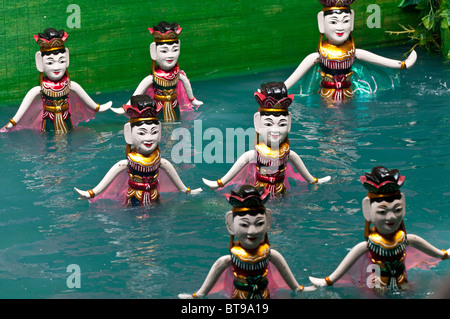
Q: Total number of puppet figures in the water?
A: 7